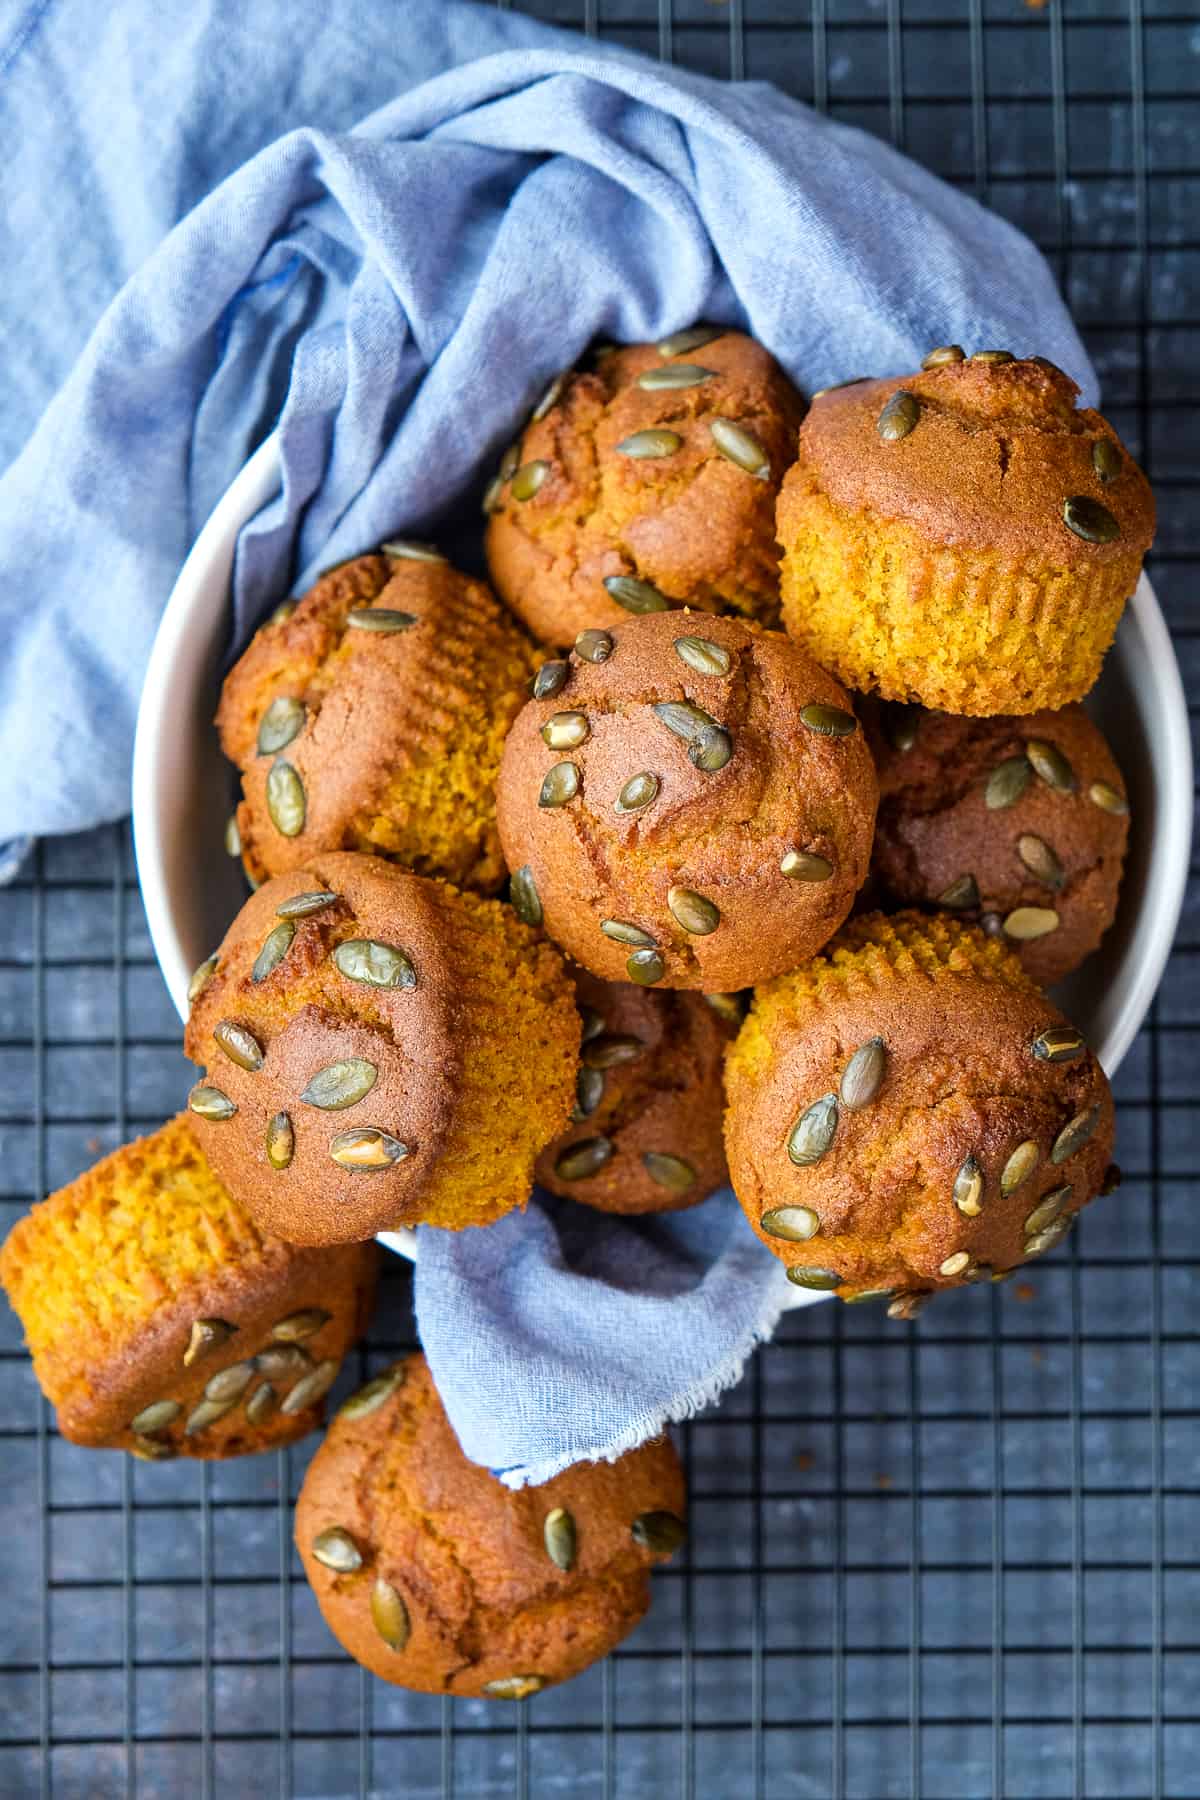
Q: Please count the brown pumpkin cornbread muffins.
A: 10